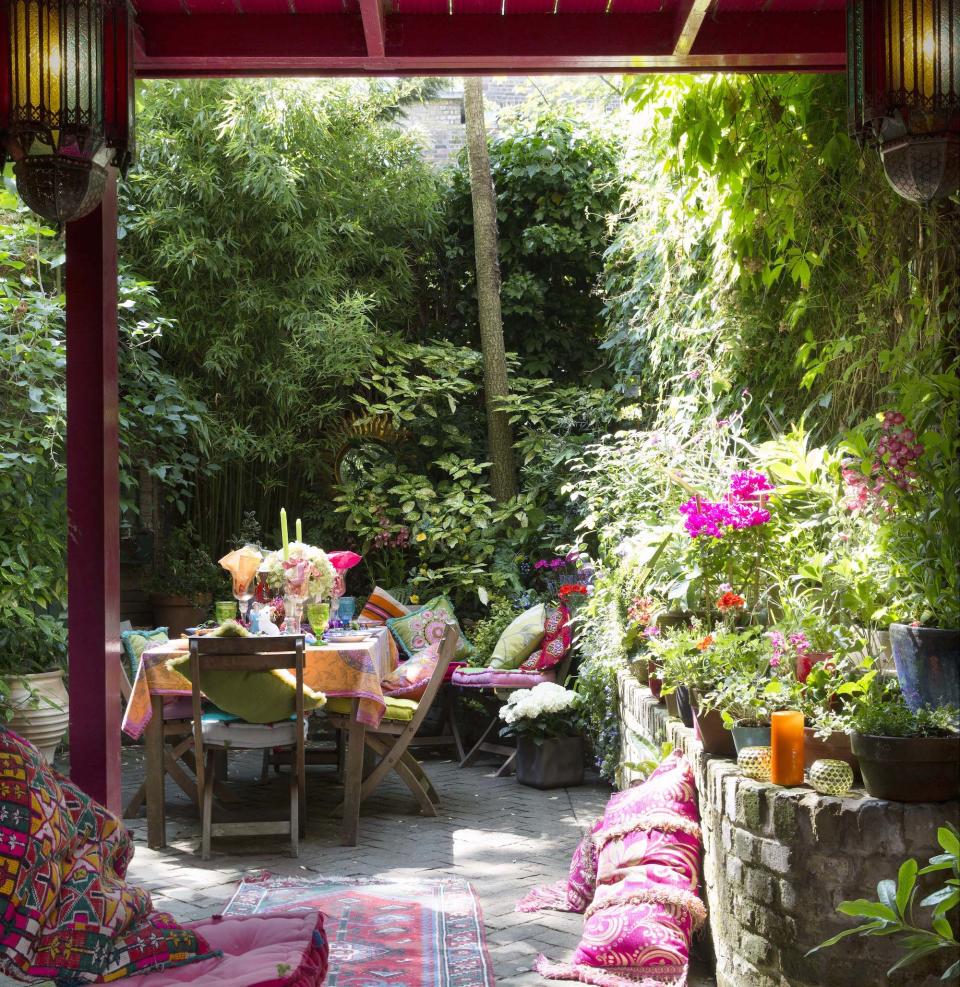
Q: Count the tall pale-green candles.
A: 2